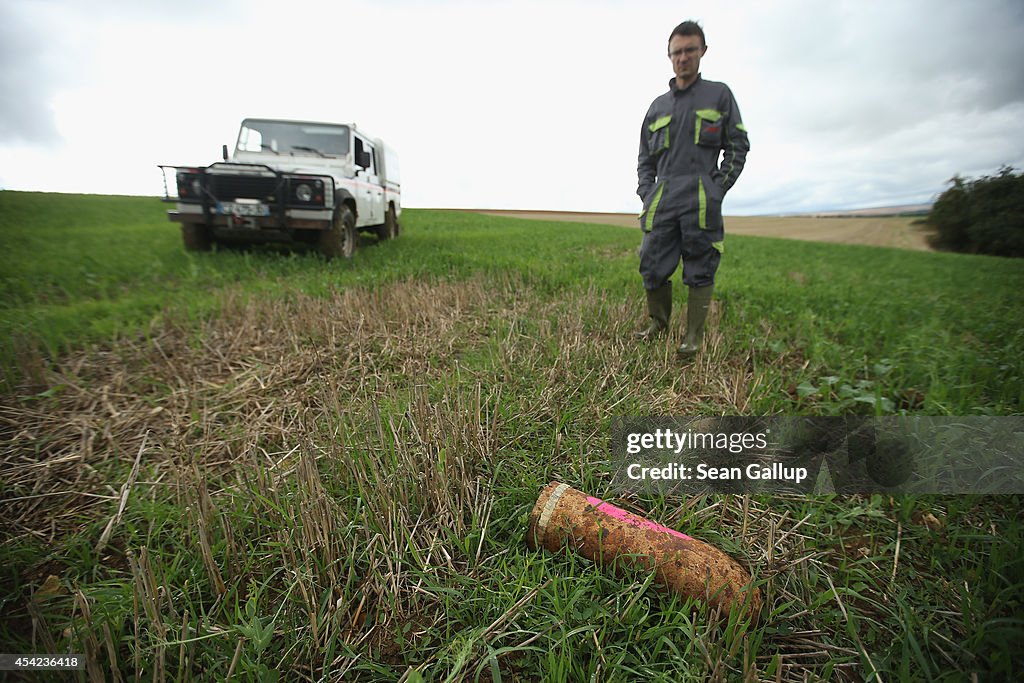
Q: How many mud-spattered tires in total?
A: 3